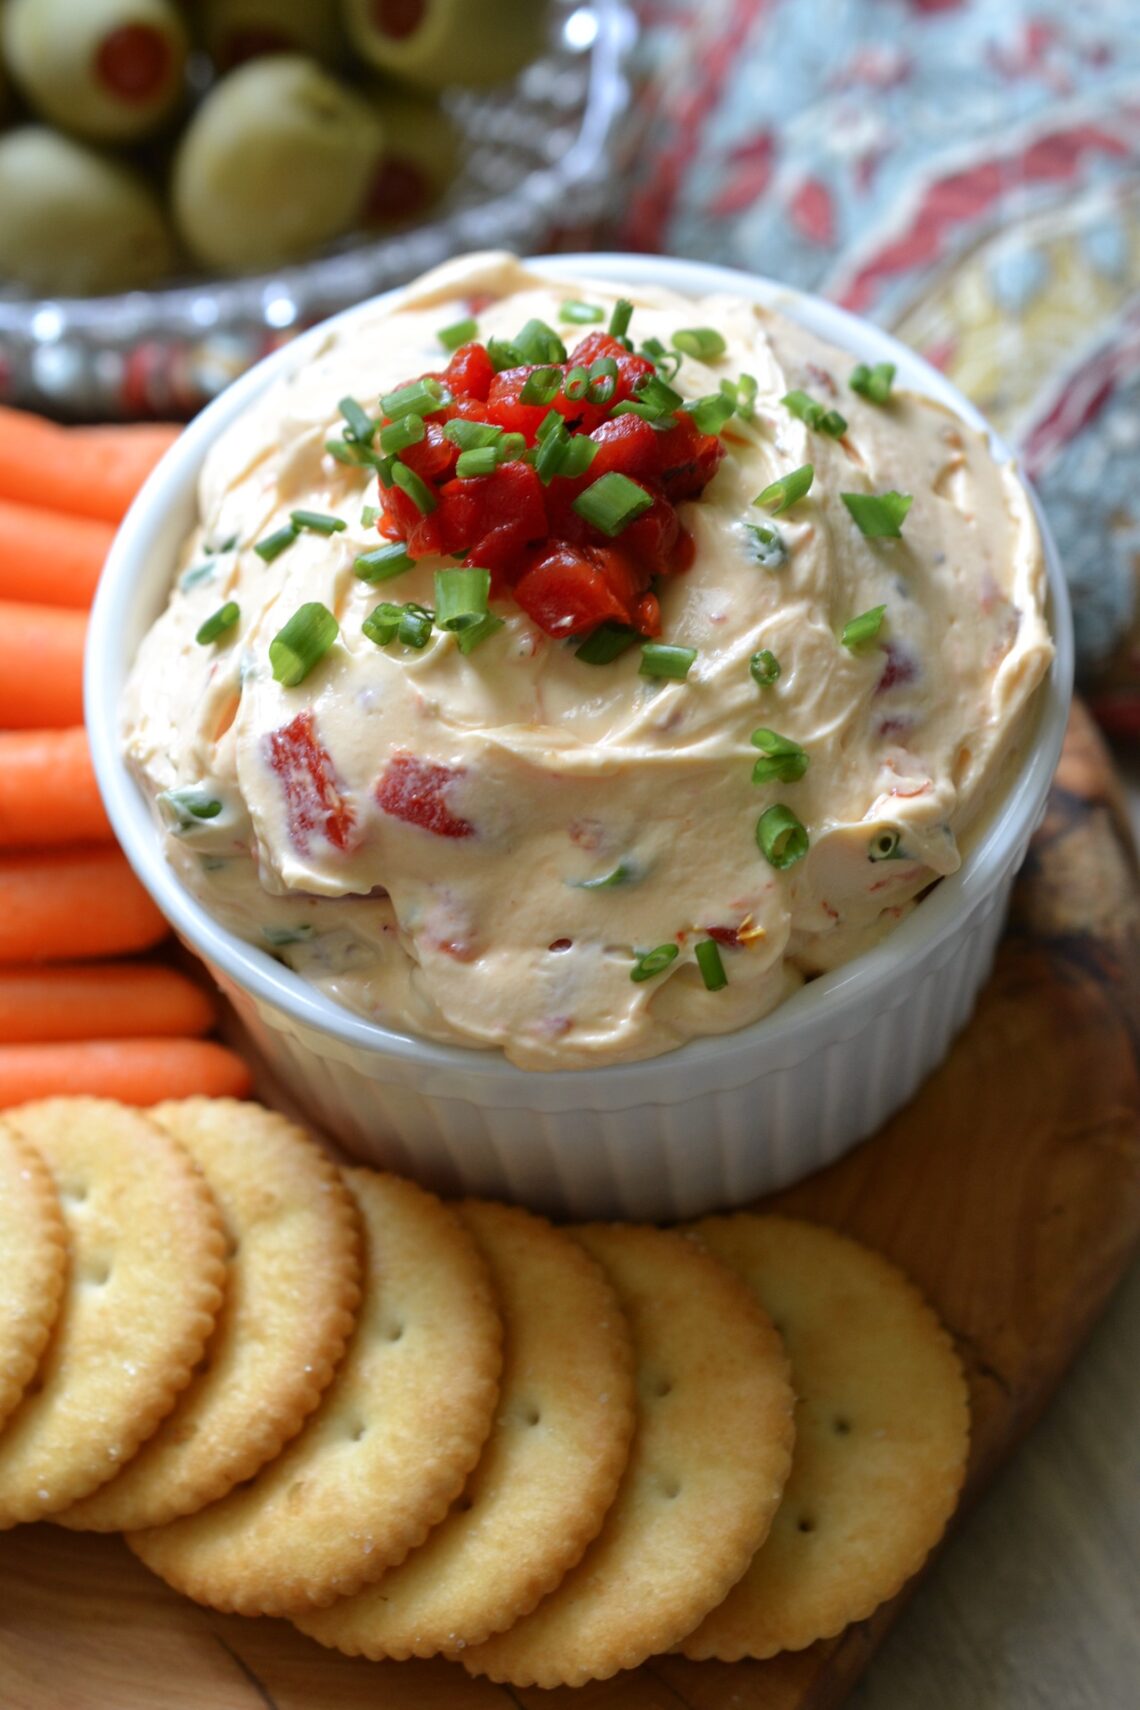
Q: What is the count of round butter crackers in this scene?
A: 7